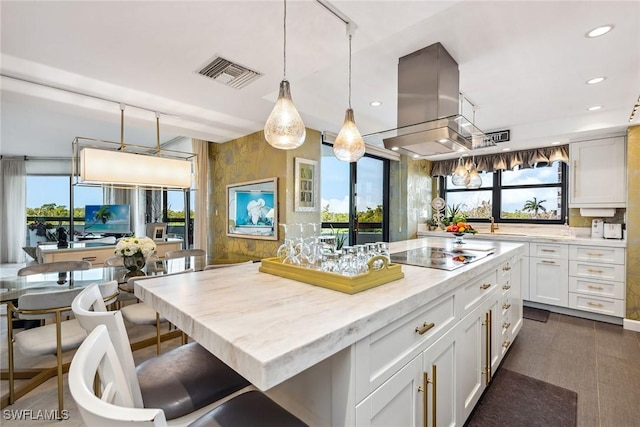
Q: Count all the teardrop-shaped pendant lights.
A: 4